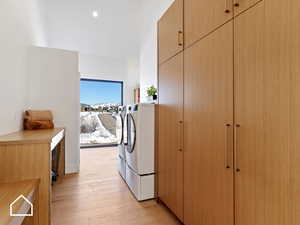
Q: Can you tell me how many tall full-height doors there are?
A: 3